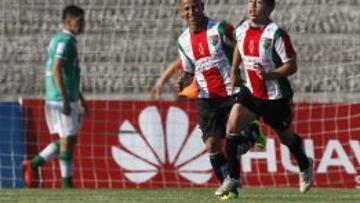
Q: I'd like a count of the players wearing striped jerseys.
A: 2